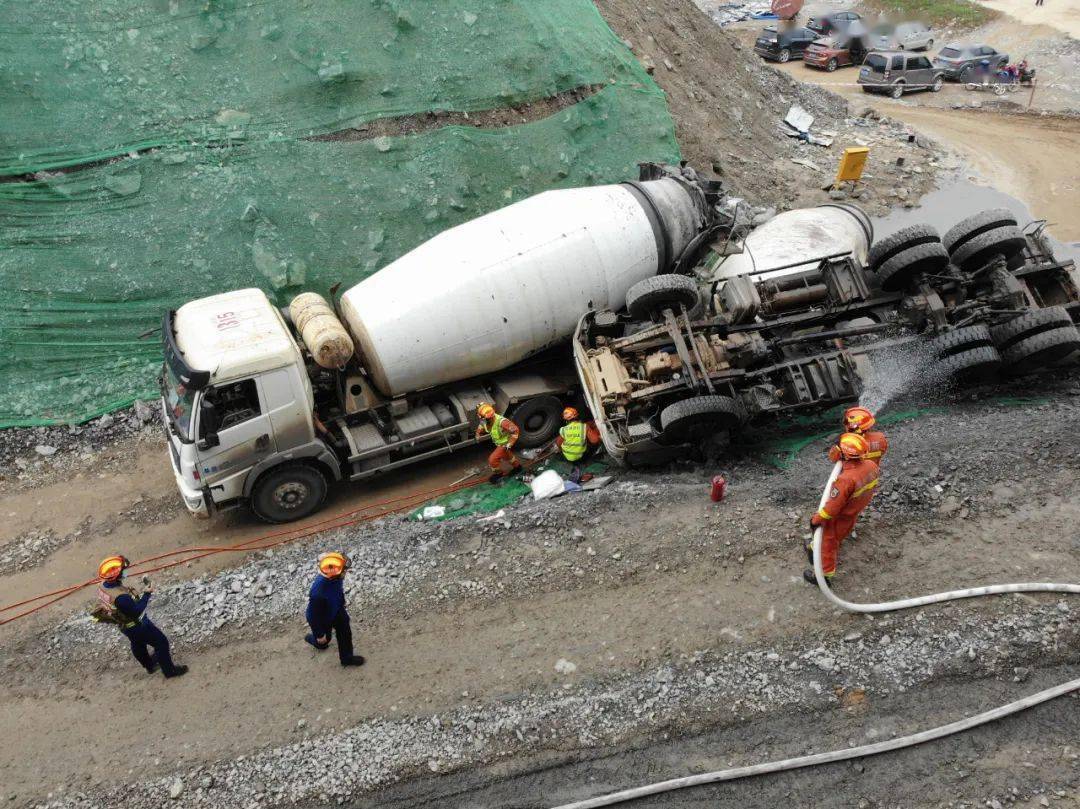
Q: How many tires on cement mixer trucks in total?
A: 12